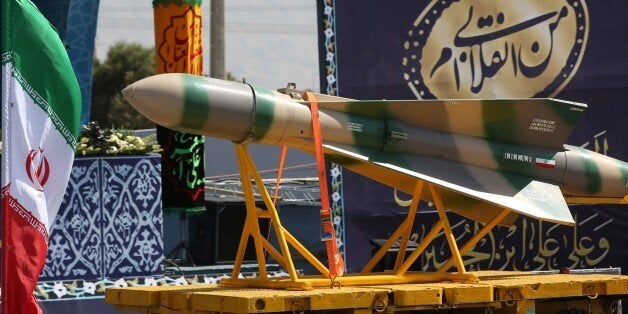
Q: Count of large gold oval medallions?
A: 1